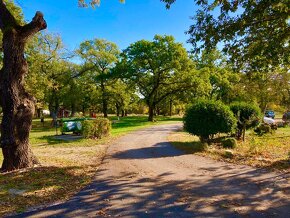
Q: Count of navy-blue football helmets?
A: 0